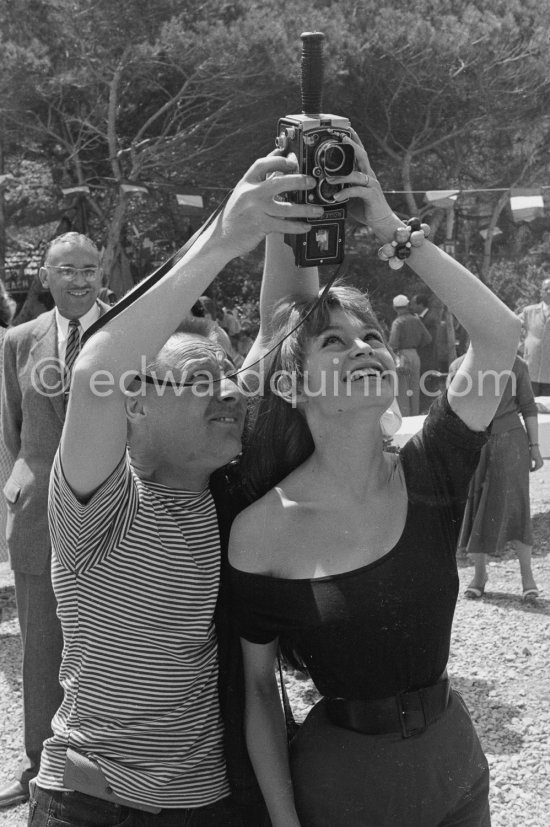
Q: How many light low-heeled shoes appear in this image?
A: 2